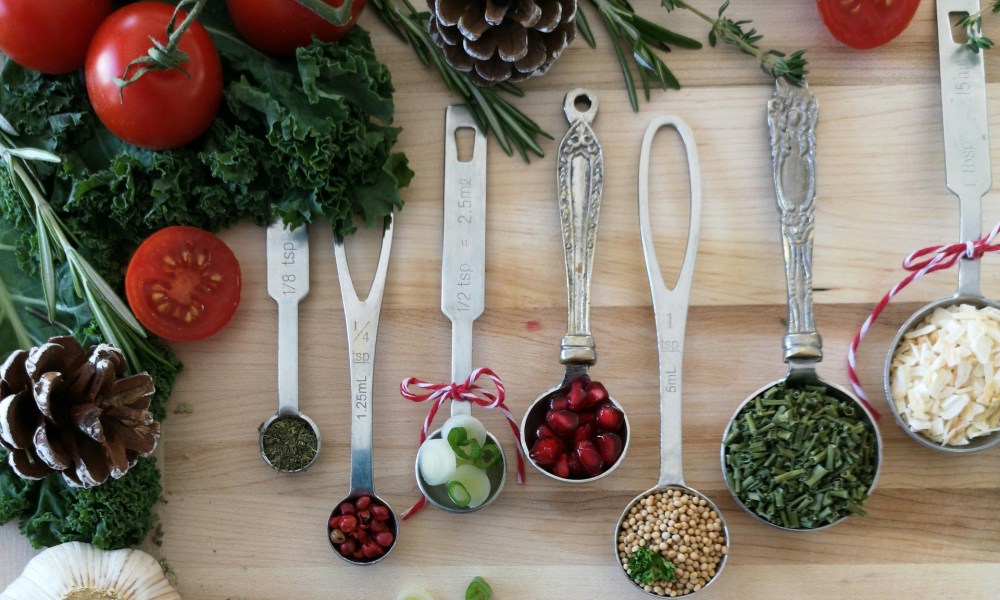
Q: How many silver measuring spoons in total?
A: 7